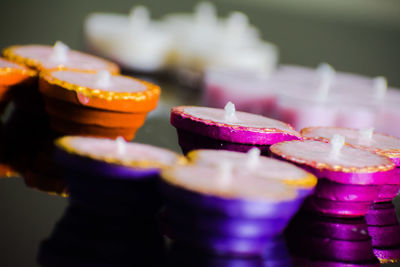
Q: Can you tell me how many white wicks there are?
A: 13